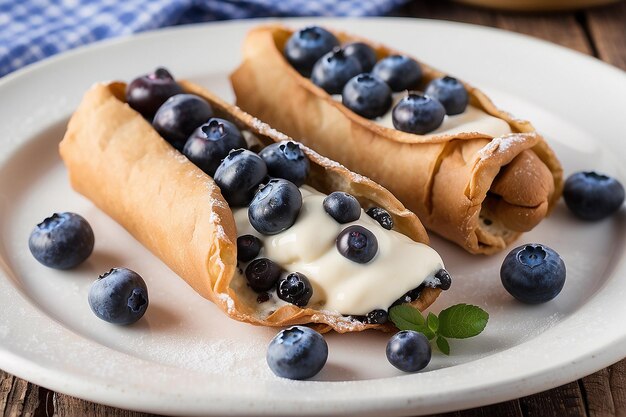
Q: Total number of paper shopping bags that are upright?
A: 0